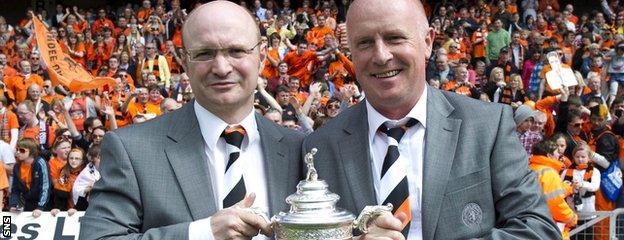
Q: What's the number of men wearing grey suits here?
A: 2